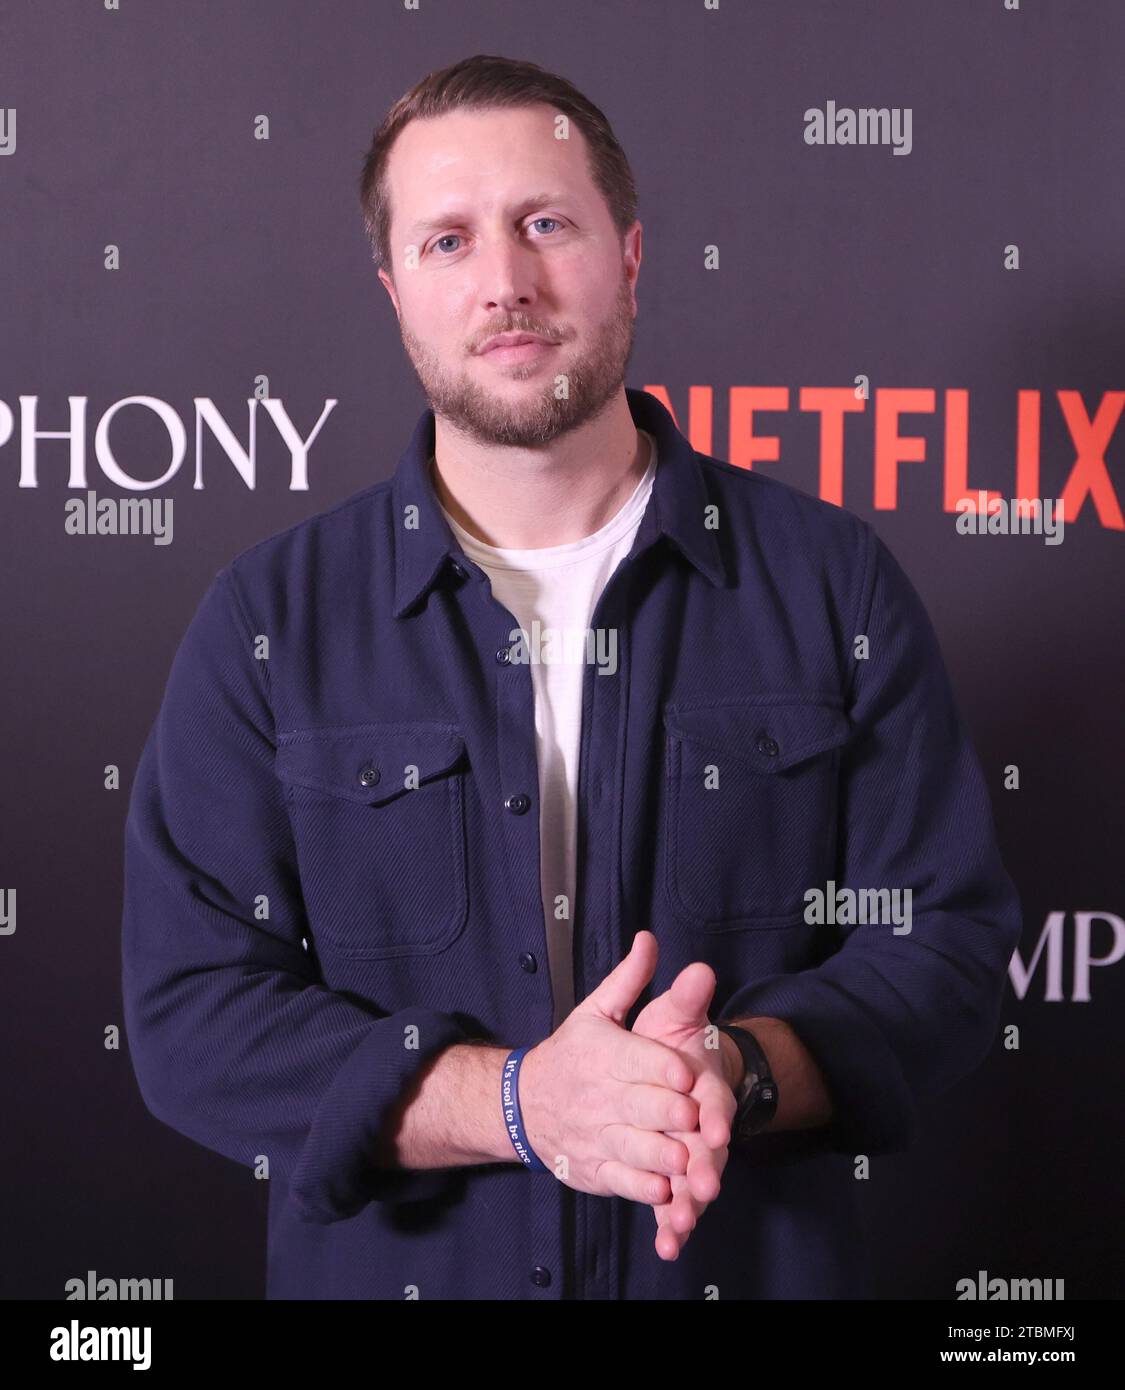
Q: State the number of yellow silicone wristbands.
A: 0